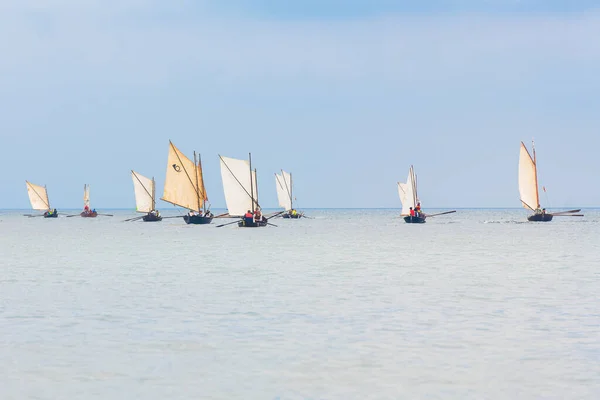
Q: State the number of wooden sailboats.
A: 8